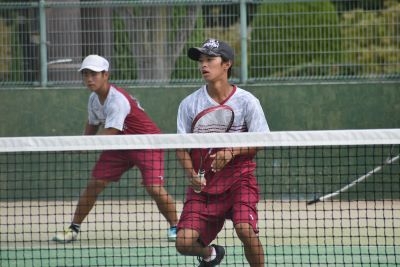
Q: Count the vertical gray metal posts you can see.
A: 2